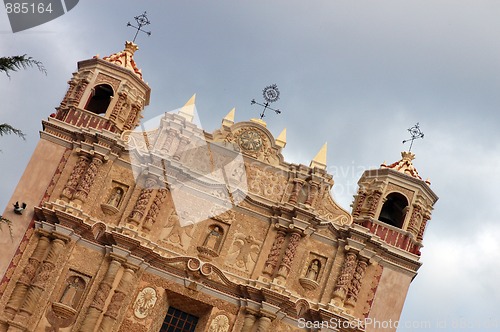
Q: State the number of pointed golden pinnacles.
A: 4